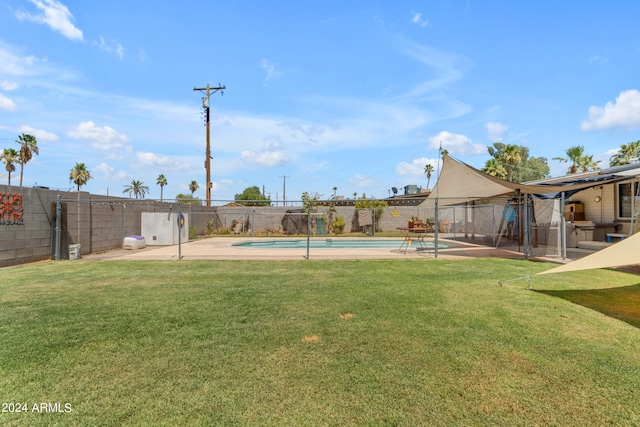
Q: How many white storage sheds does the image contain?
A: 1